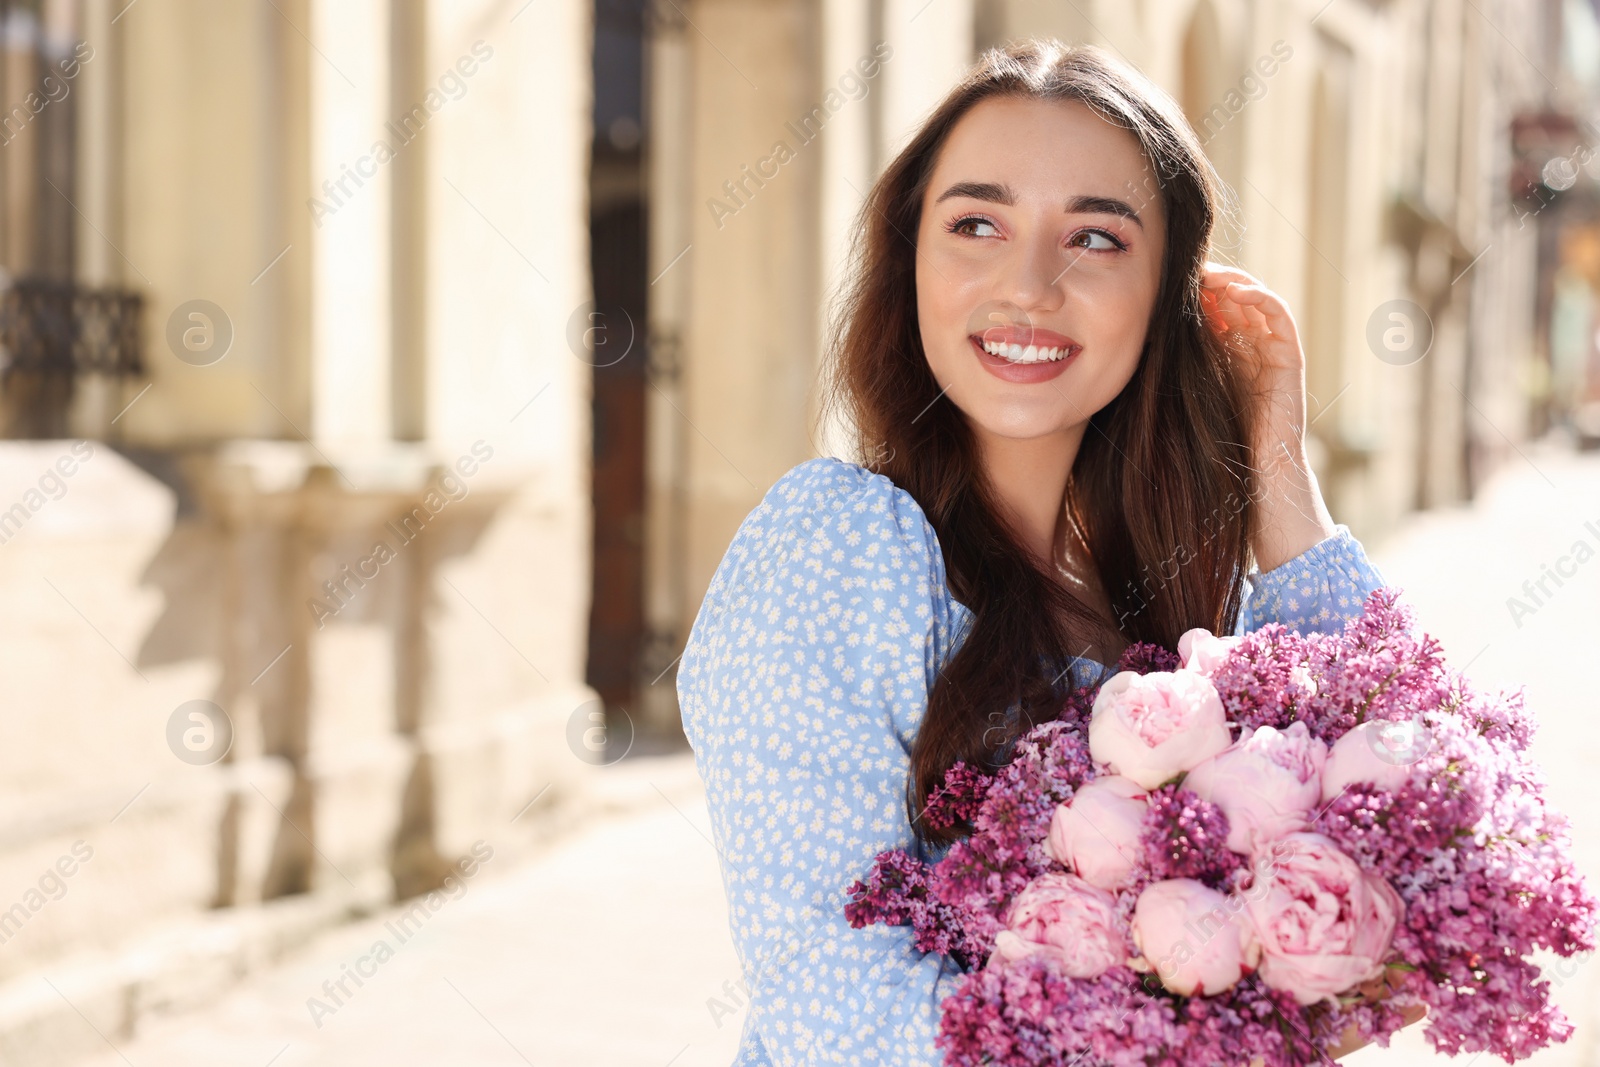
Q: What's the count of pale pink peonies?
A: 8